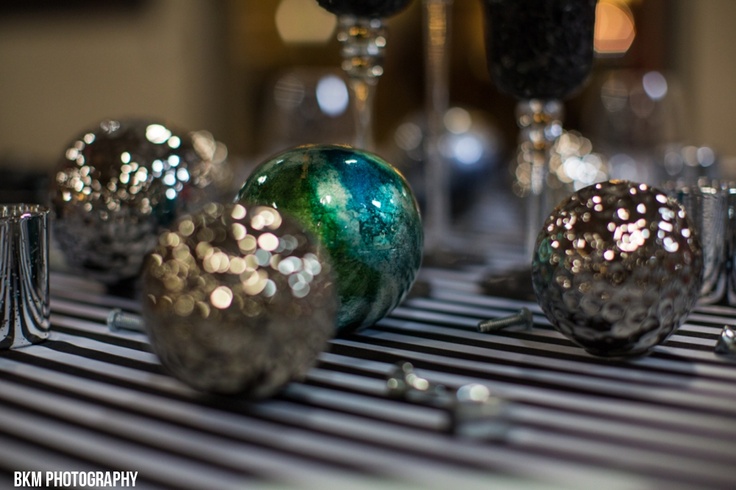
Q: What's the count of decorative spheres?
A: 4